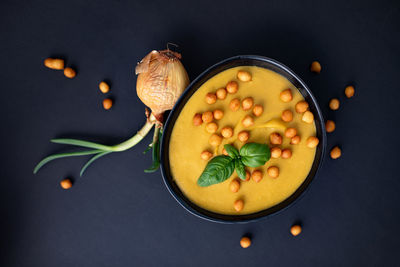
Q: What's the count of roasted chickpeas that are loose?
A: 13